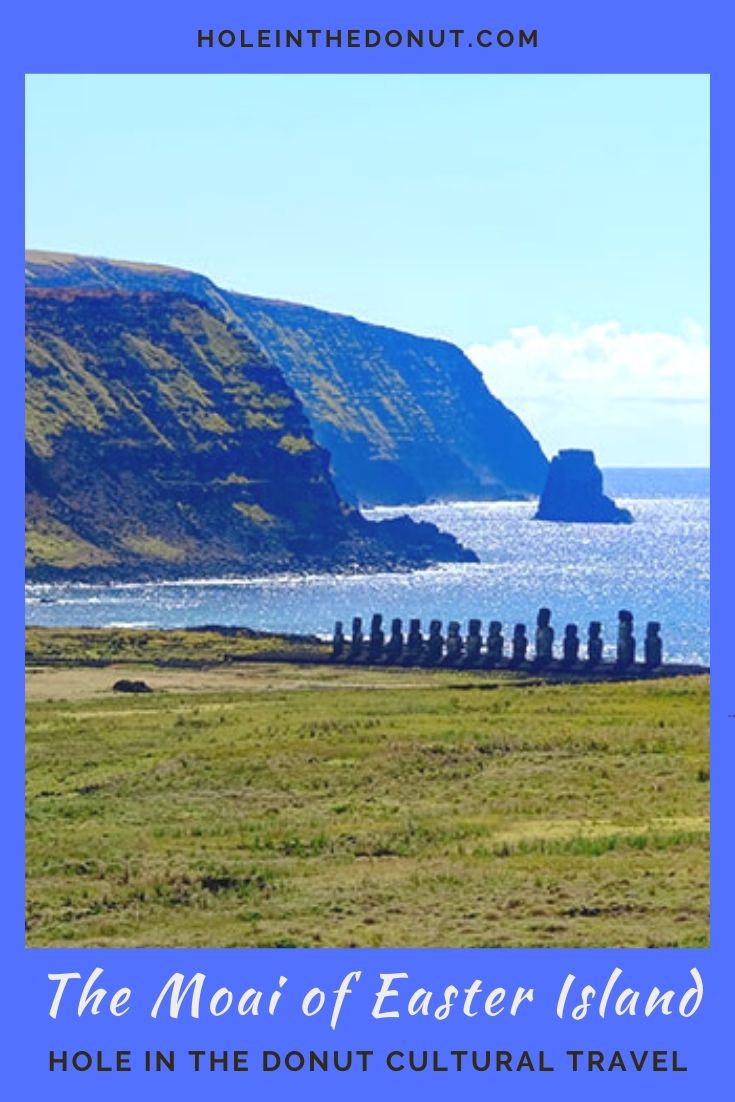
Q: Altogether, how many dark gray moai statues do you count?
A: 15